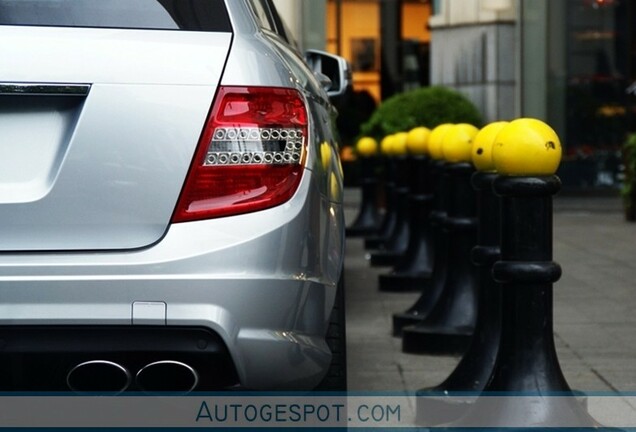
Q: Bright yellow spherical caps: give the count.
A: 8